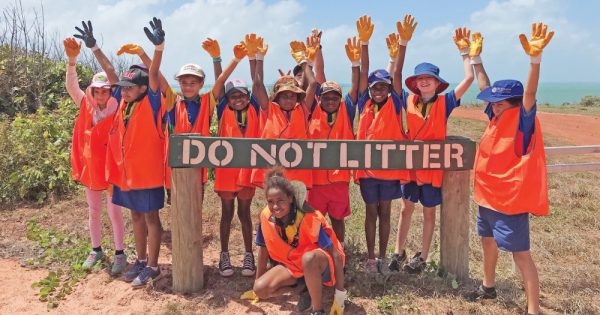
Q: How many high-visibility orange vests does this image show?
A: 10